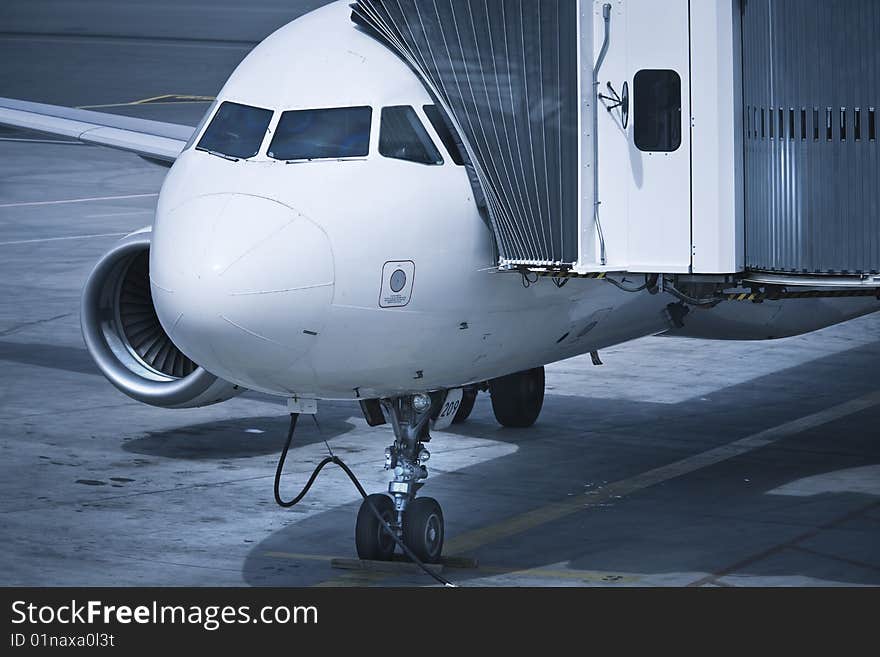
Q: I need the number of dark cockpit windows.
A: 4